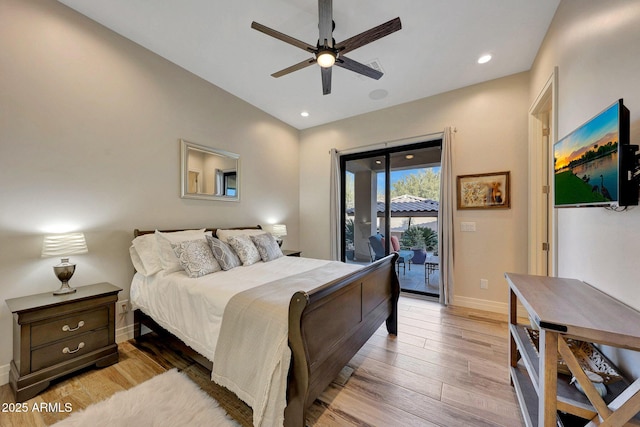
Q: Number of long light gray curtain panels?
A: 2